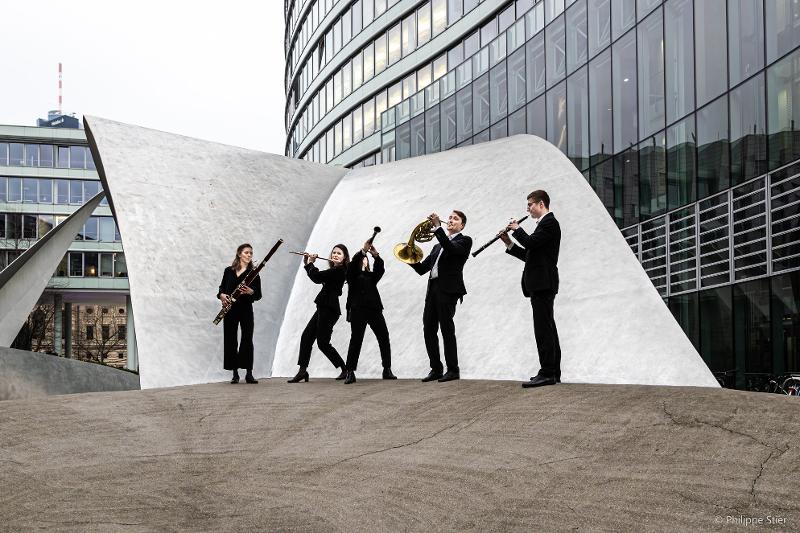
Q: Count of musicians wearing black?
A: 5